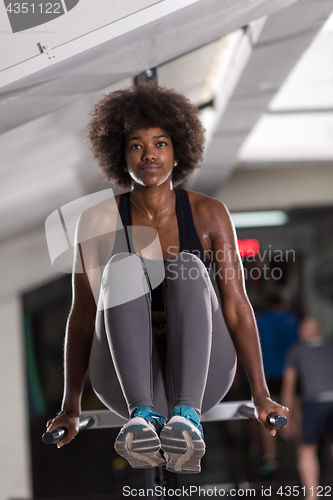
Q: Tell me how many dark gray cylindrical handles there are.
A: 2